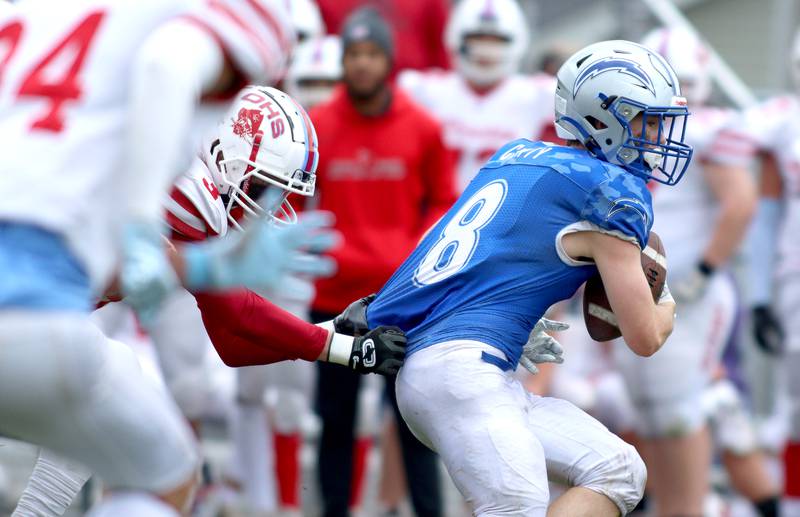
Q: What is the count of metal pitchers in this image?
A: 0